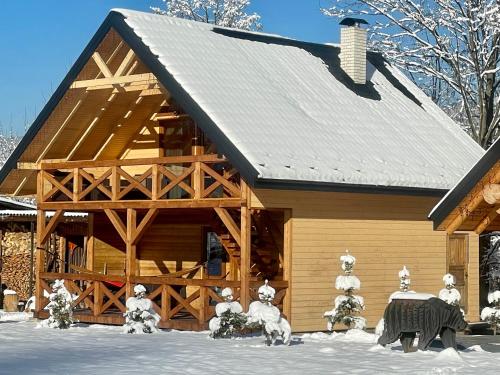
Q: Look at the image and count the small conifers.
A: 8